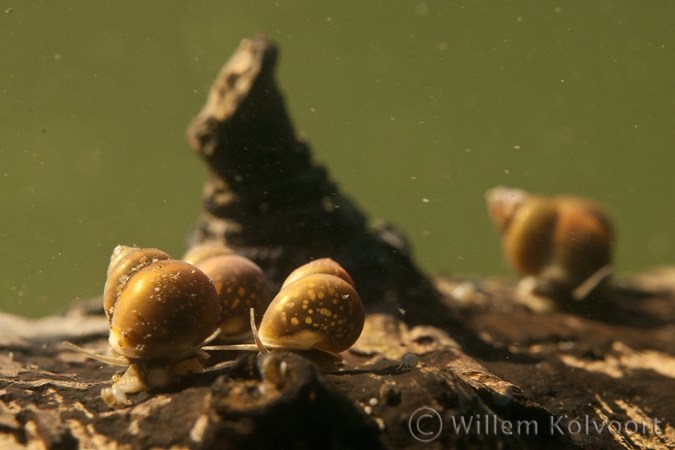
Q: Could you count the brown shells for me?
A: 4